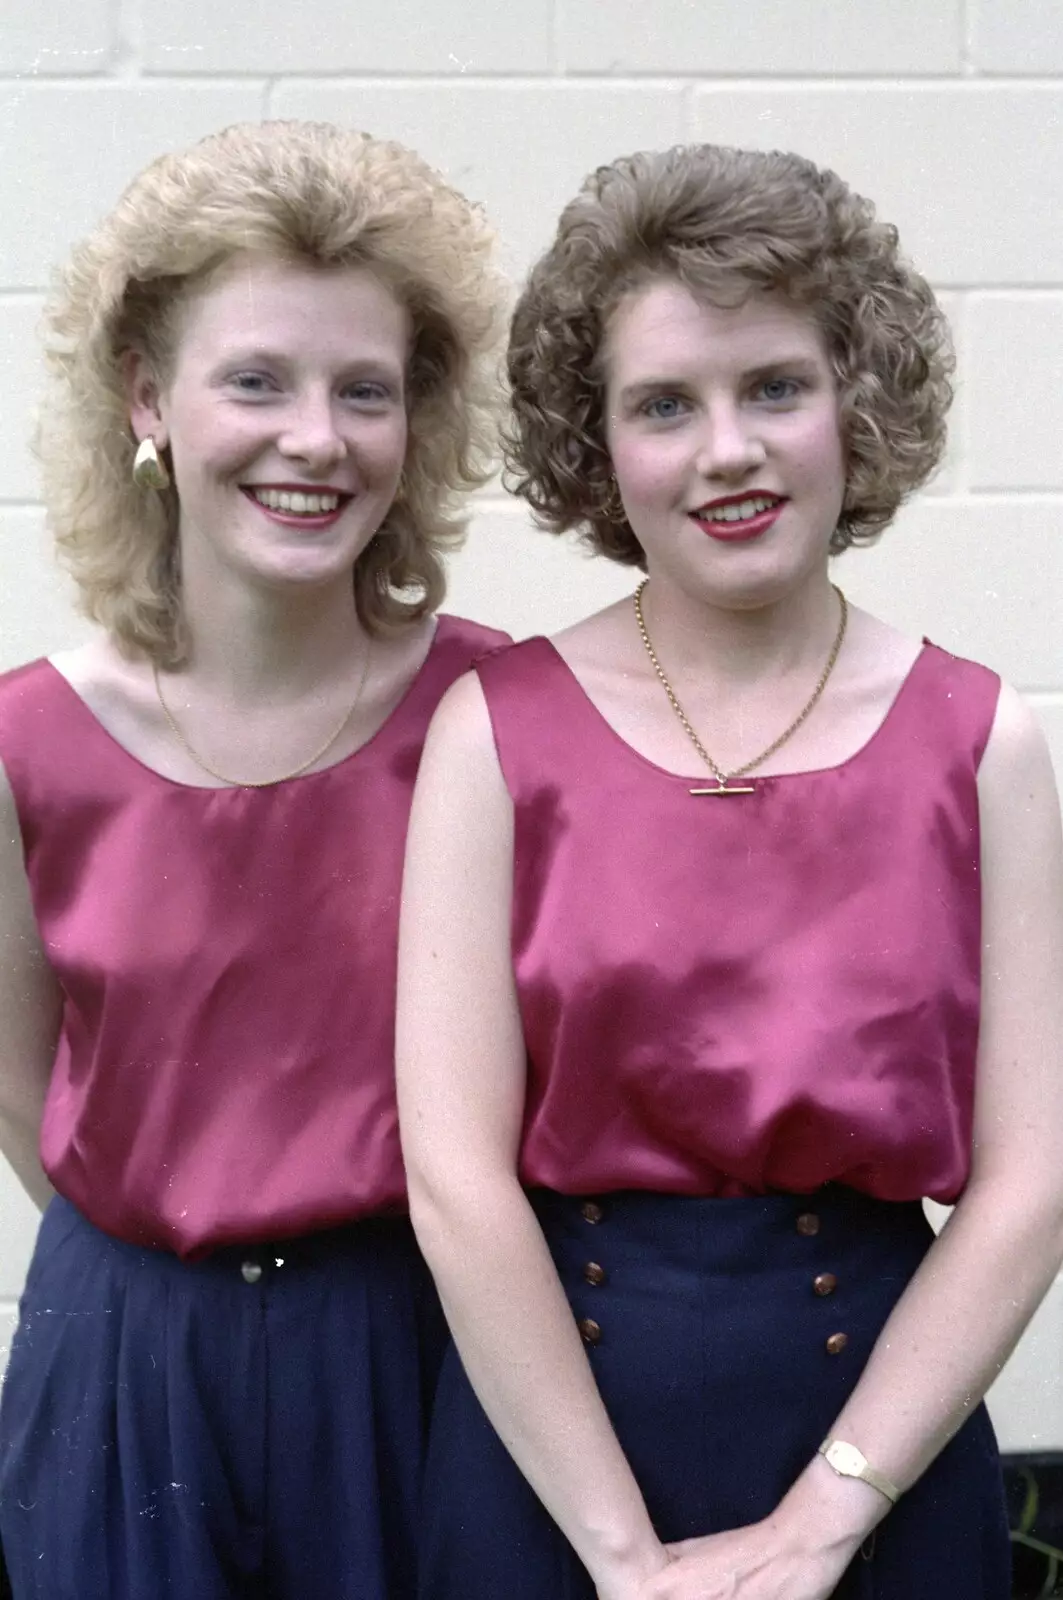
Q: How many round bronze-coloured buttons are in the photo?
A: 6